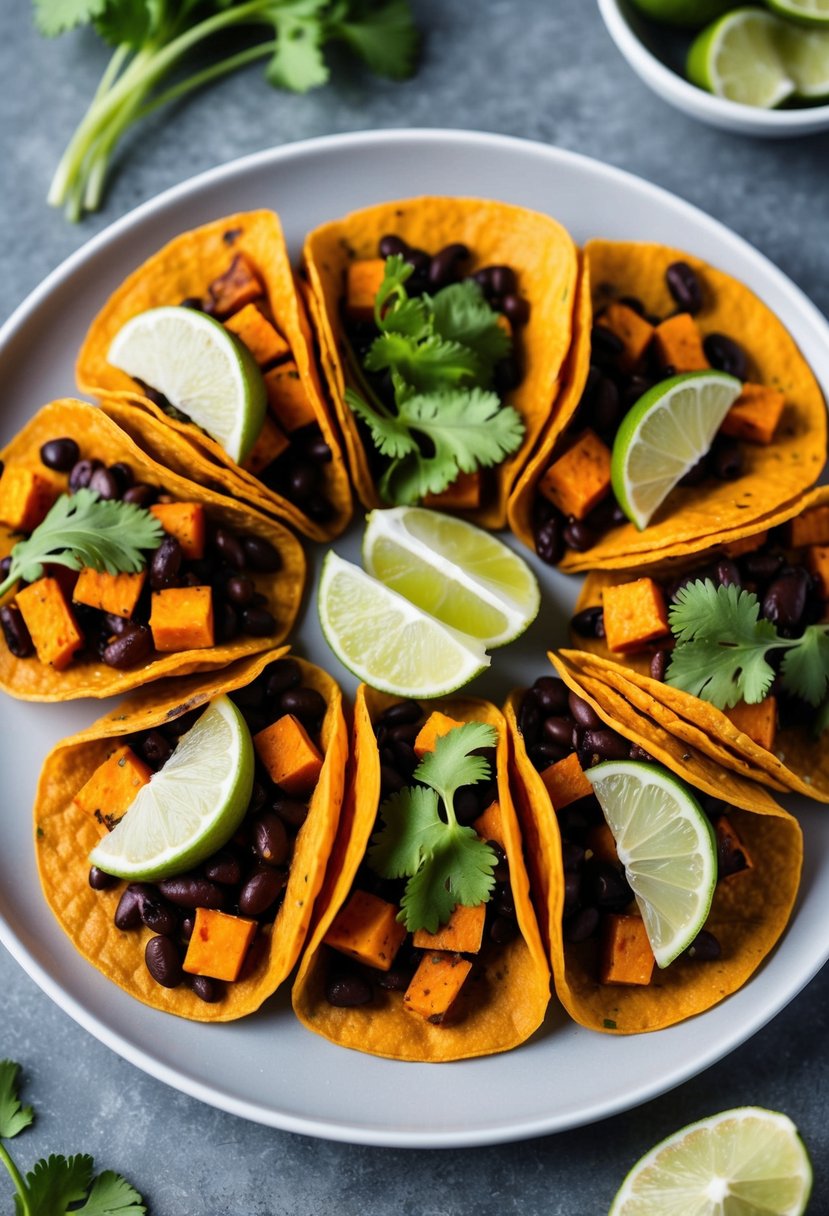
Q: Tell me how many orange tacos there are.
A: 8